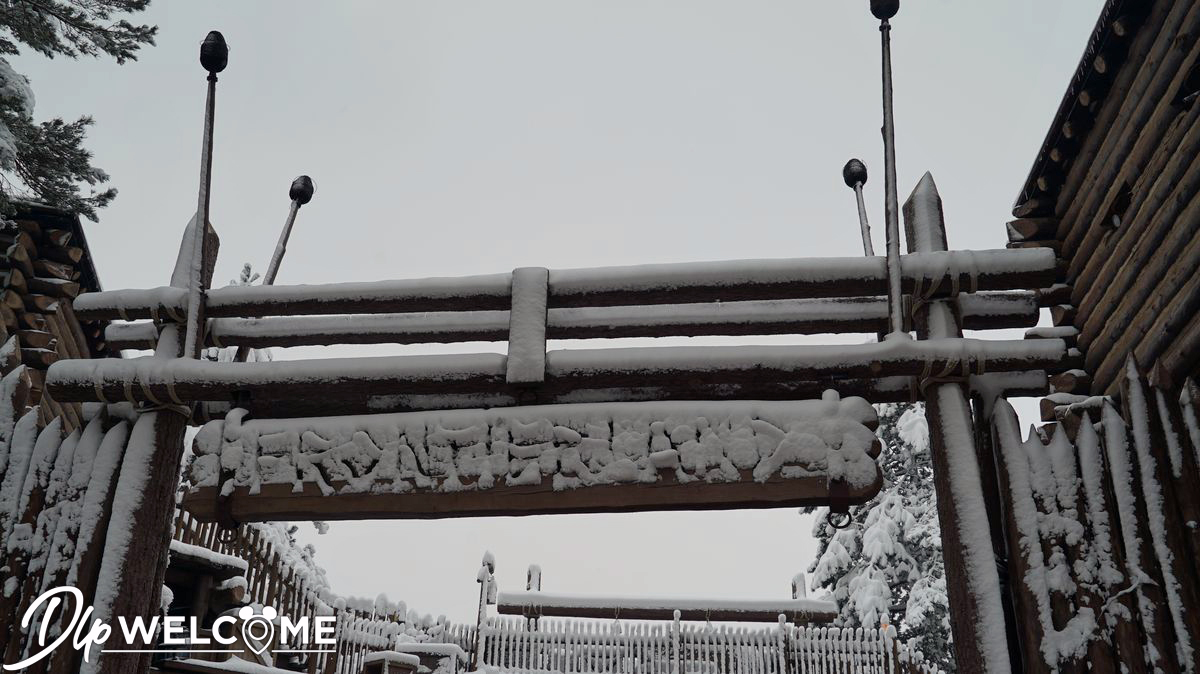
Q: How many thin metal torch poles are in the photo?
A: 4